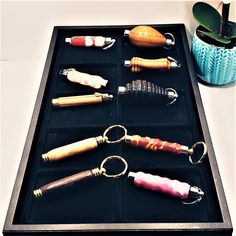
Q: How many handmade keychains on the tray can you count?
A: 10